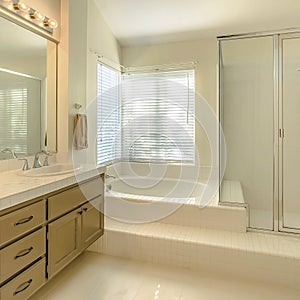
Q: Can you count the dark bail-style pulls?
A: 3